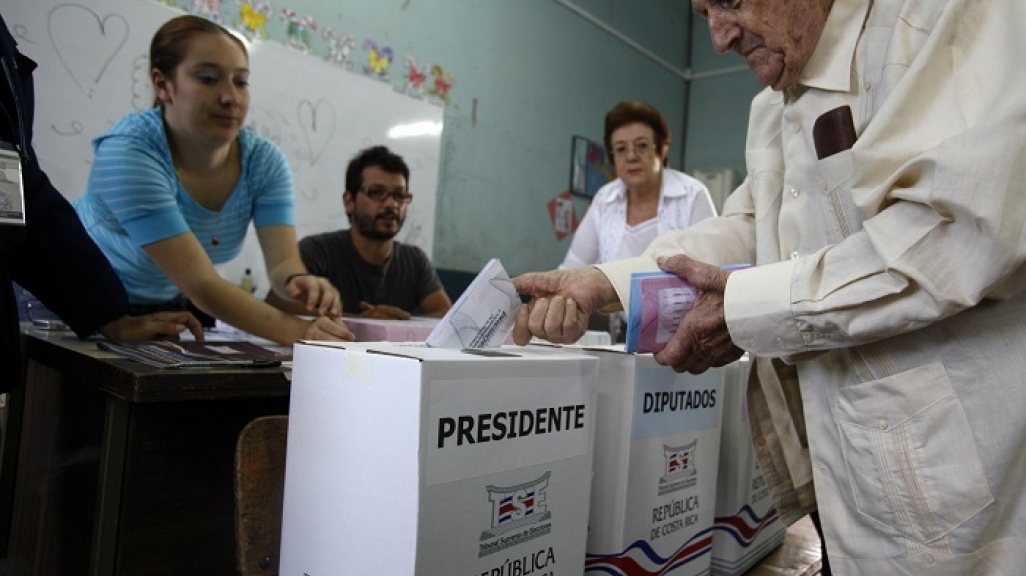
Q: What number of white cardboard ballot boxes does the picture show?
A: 3